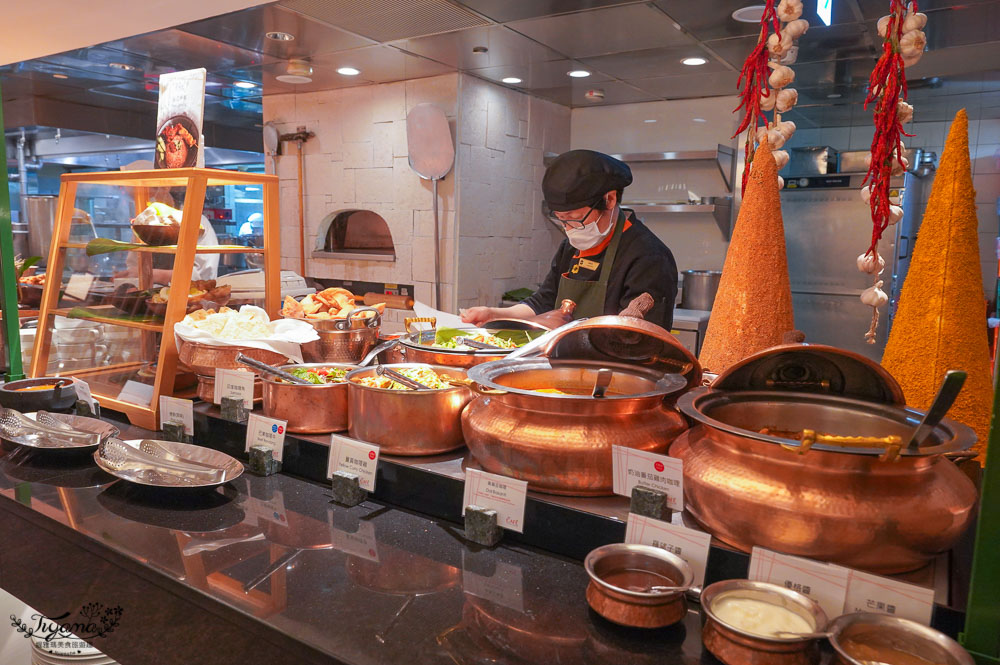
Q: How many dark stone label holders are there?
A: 7